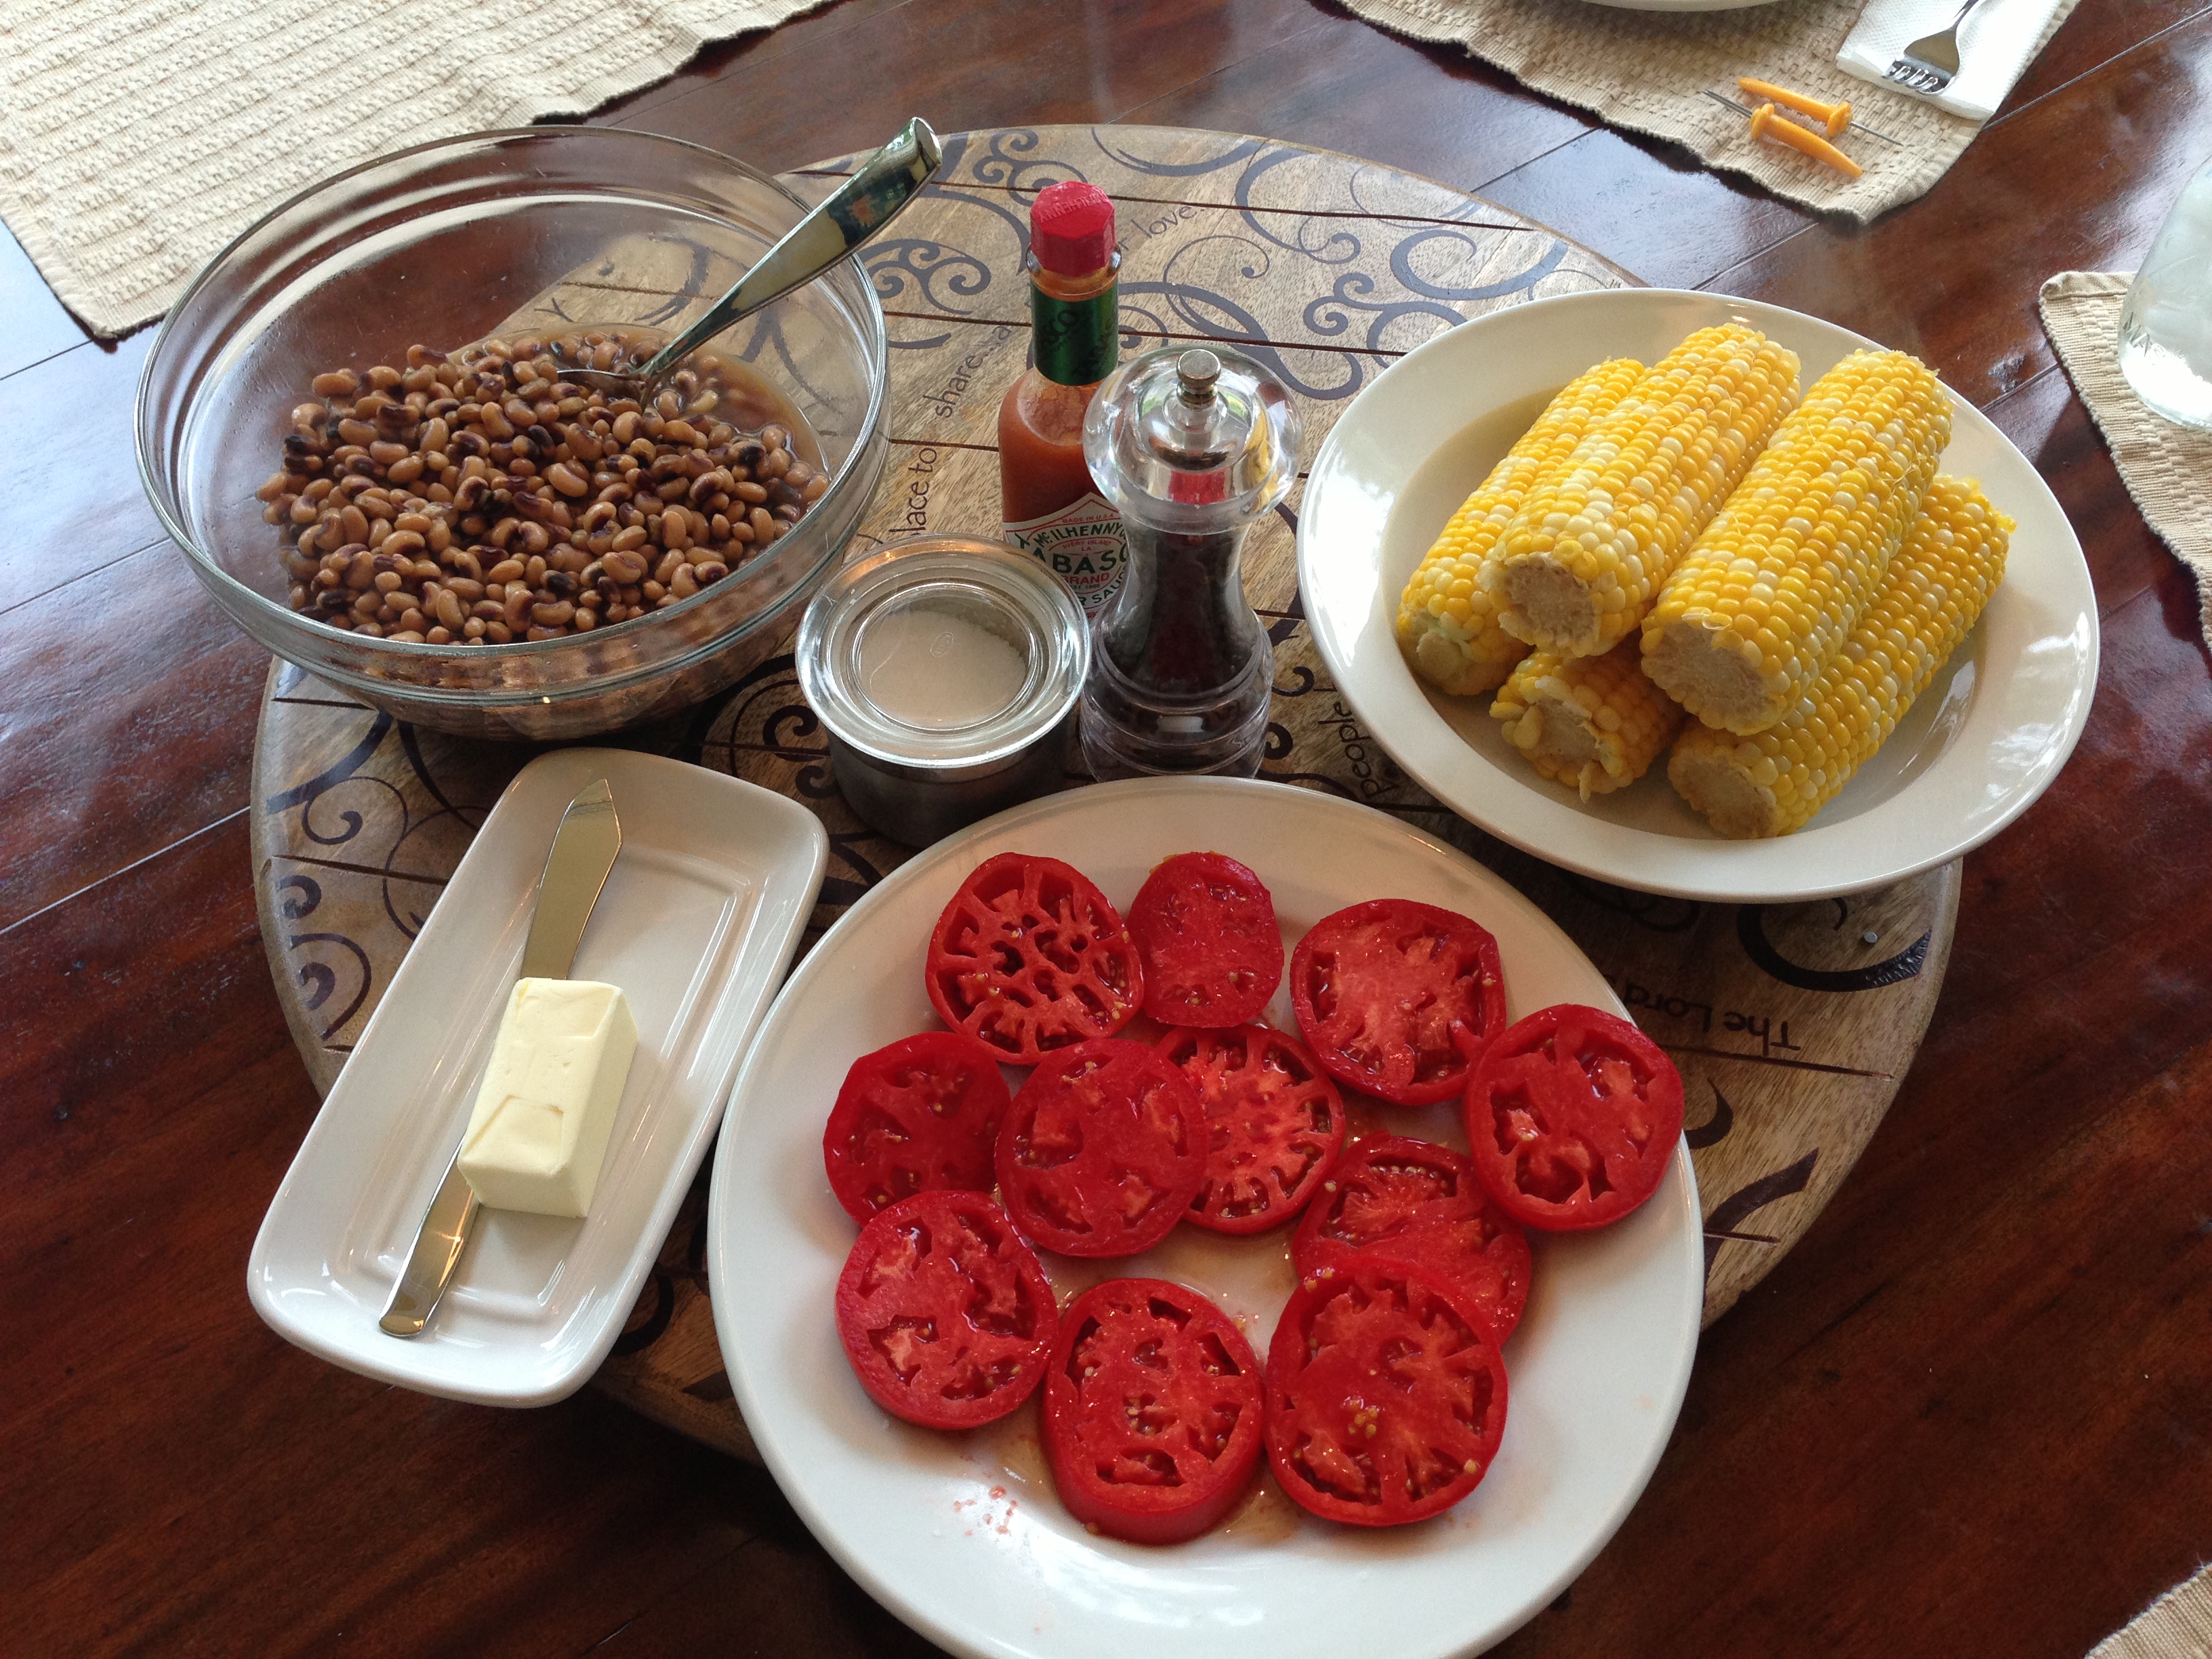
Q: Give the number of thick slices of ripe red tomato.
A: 11